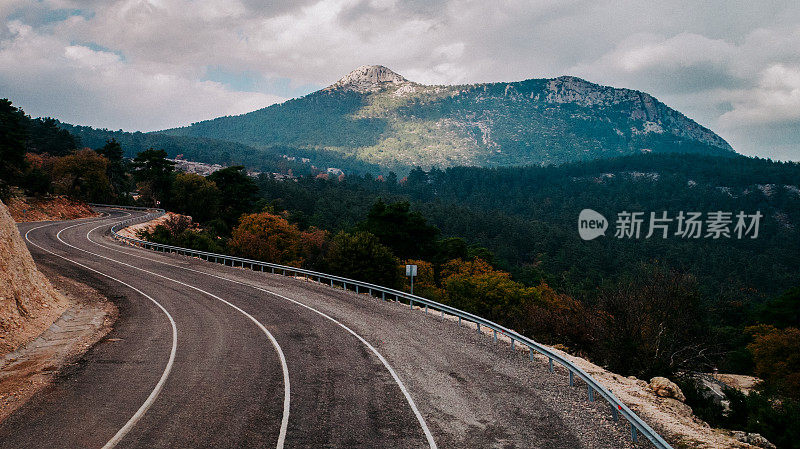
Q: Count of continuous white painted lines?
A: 3